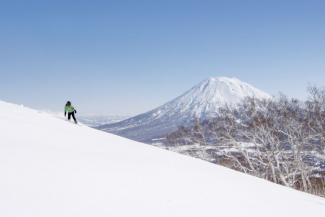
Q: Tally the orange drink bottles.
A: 0